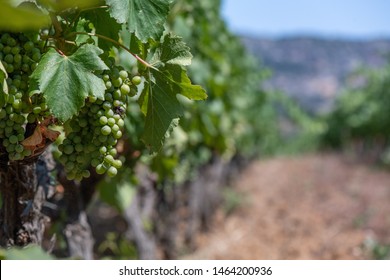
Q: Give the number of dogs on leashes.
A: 0